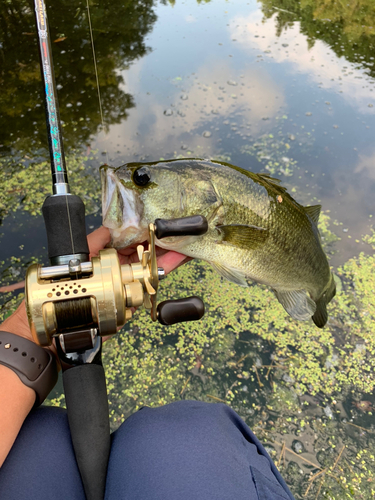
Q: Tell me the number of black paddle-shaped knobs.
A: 2